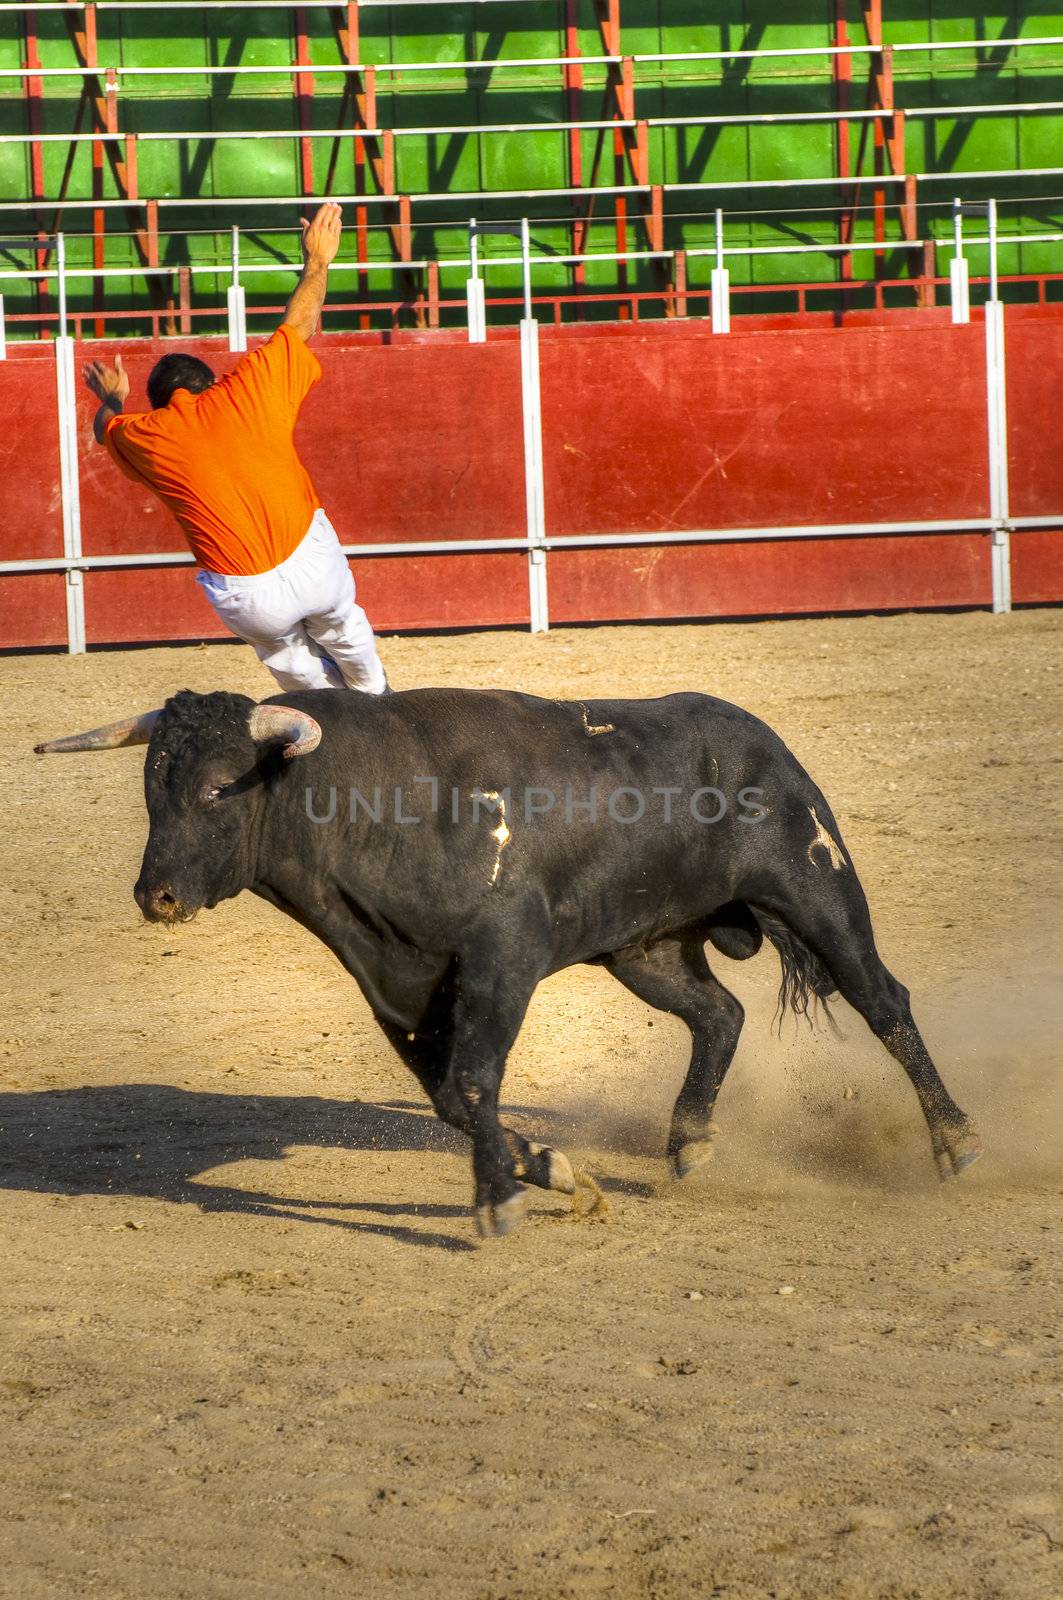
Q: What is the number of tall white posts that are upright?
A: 3